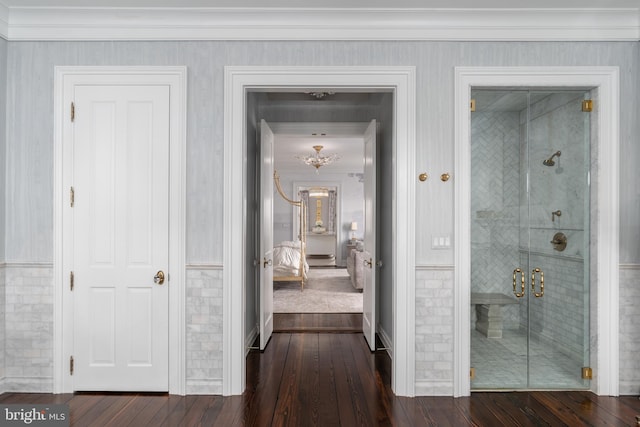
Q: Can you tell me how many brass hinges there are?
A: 8